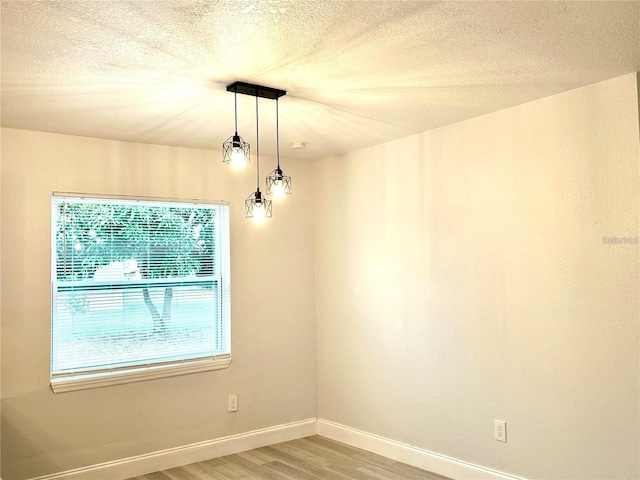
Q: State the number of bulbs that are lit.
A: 3